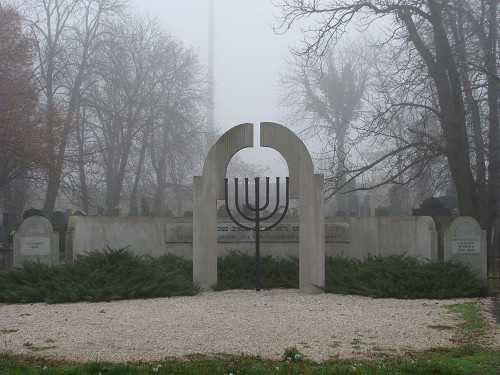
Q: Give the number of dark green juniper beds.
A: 3